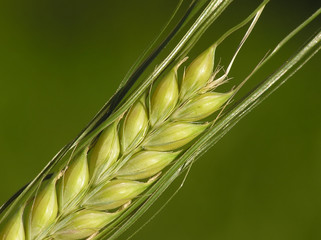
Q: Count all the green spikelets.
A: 12